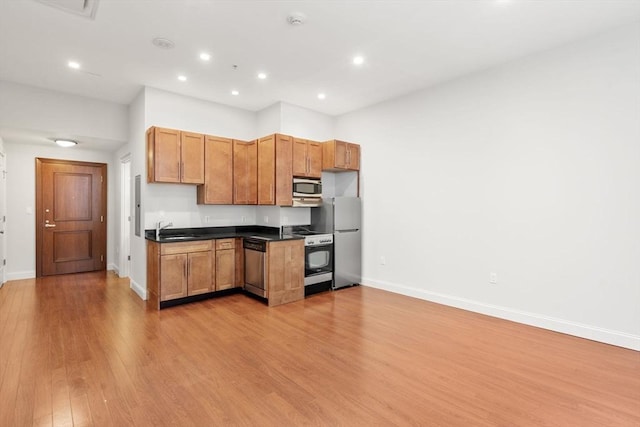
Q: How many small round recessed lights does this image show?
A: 7